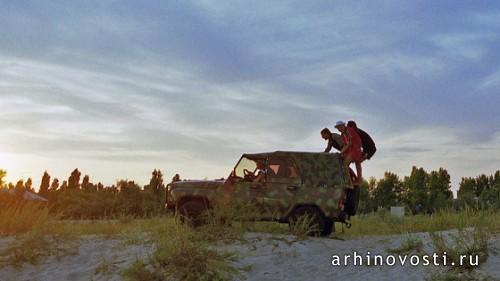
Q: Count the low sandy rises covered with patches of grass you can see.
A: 1